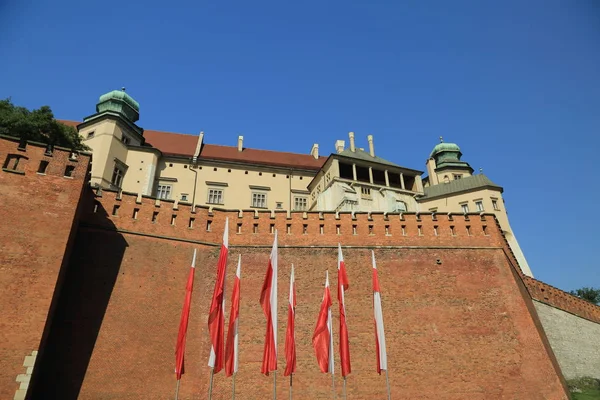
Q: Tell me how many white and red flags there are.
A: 8